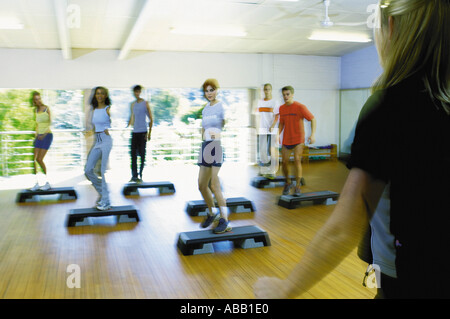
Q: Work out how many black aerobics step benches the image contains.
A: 7